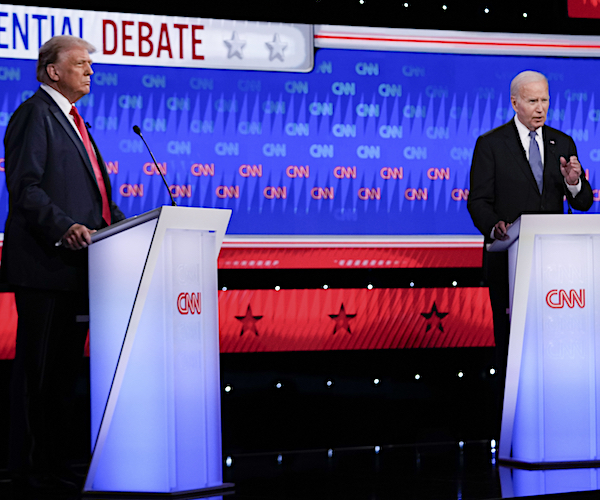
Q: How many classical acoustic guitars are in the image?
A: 0